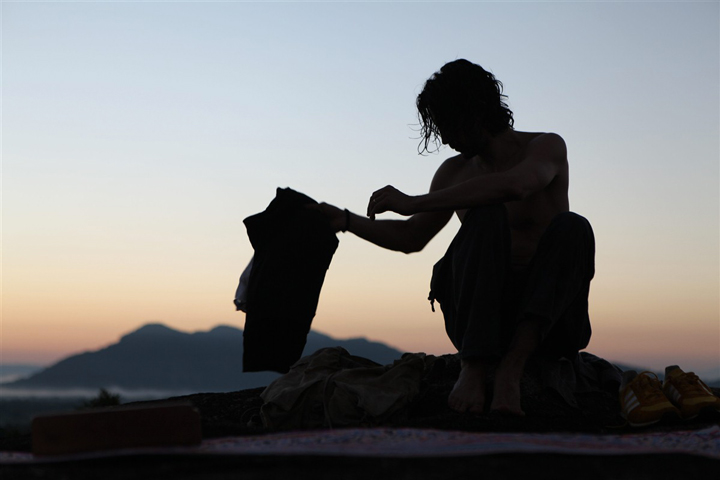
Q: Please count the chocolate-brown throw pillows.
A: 0